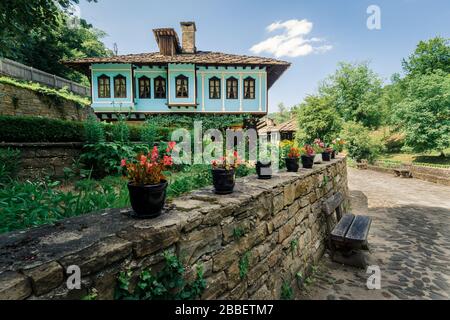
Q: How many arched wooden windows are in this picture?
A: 8